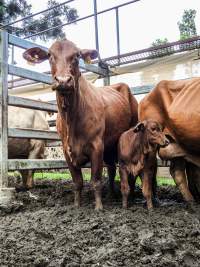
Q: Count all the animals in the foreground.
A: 3